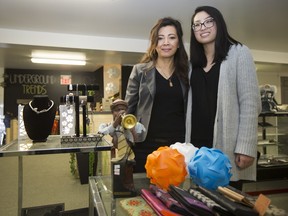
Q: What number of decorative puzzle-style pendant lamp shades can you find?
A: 3